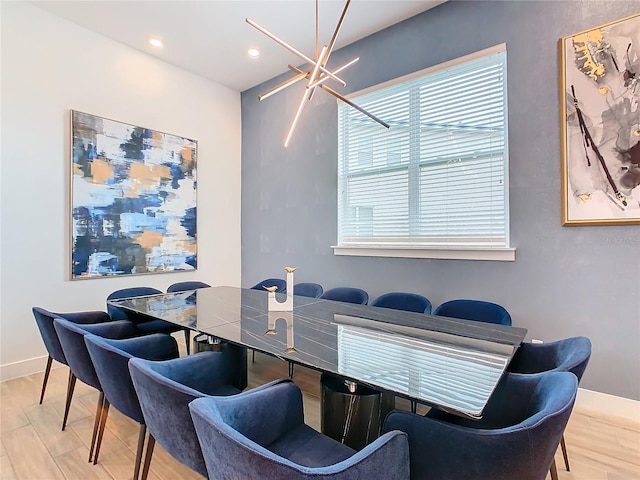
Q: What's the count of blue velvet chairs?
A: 14